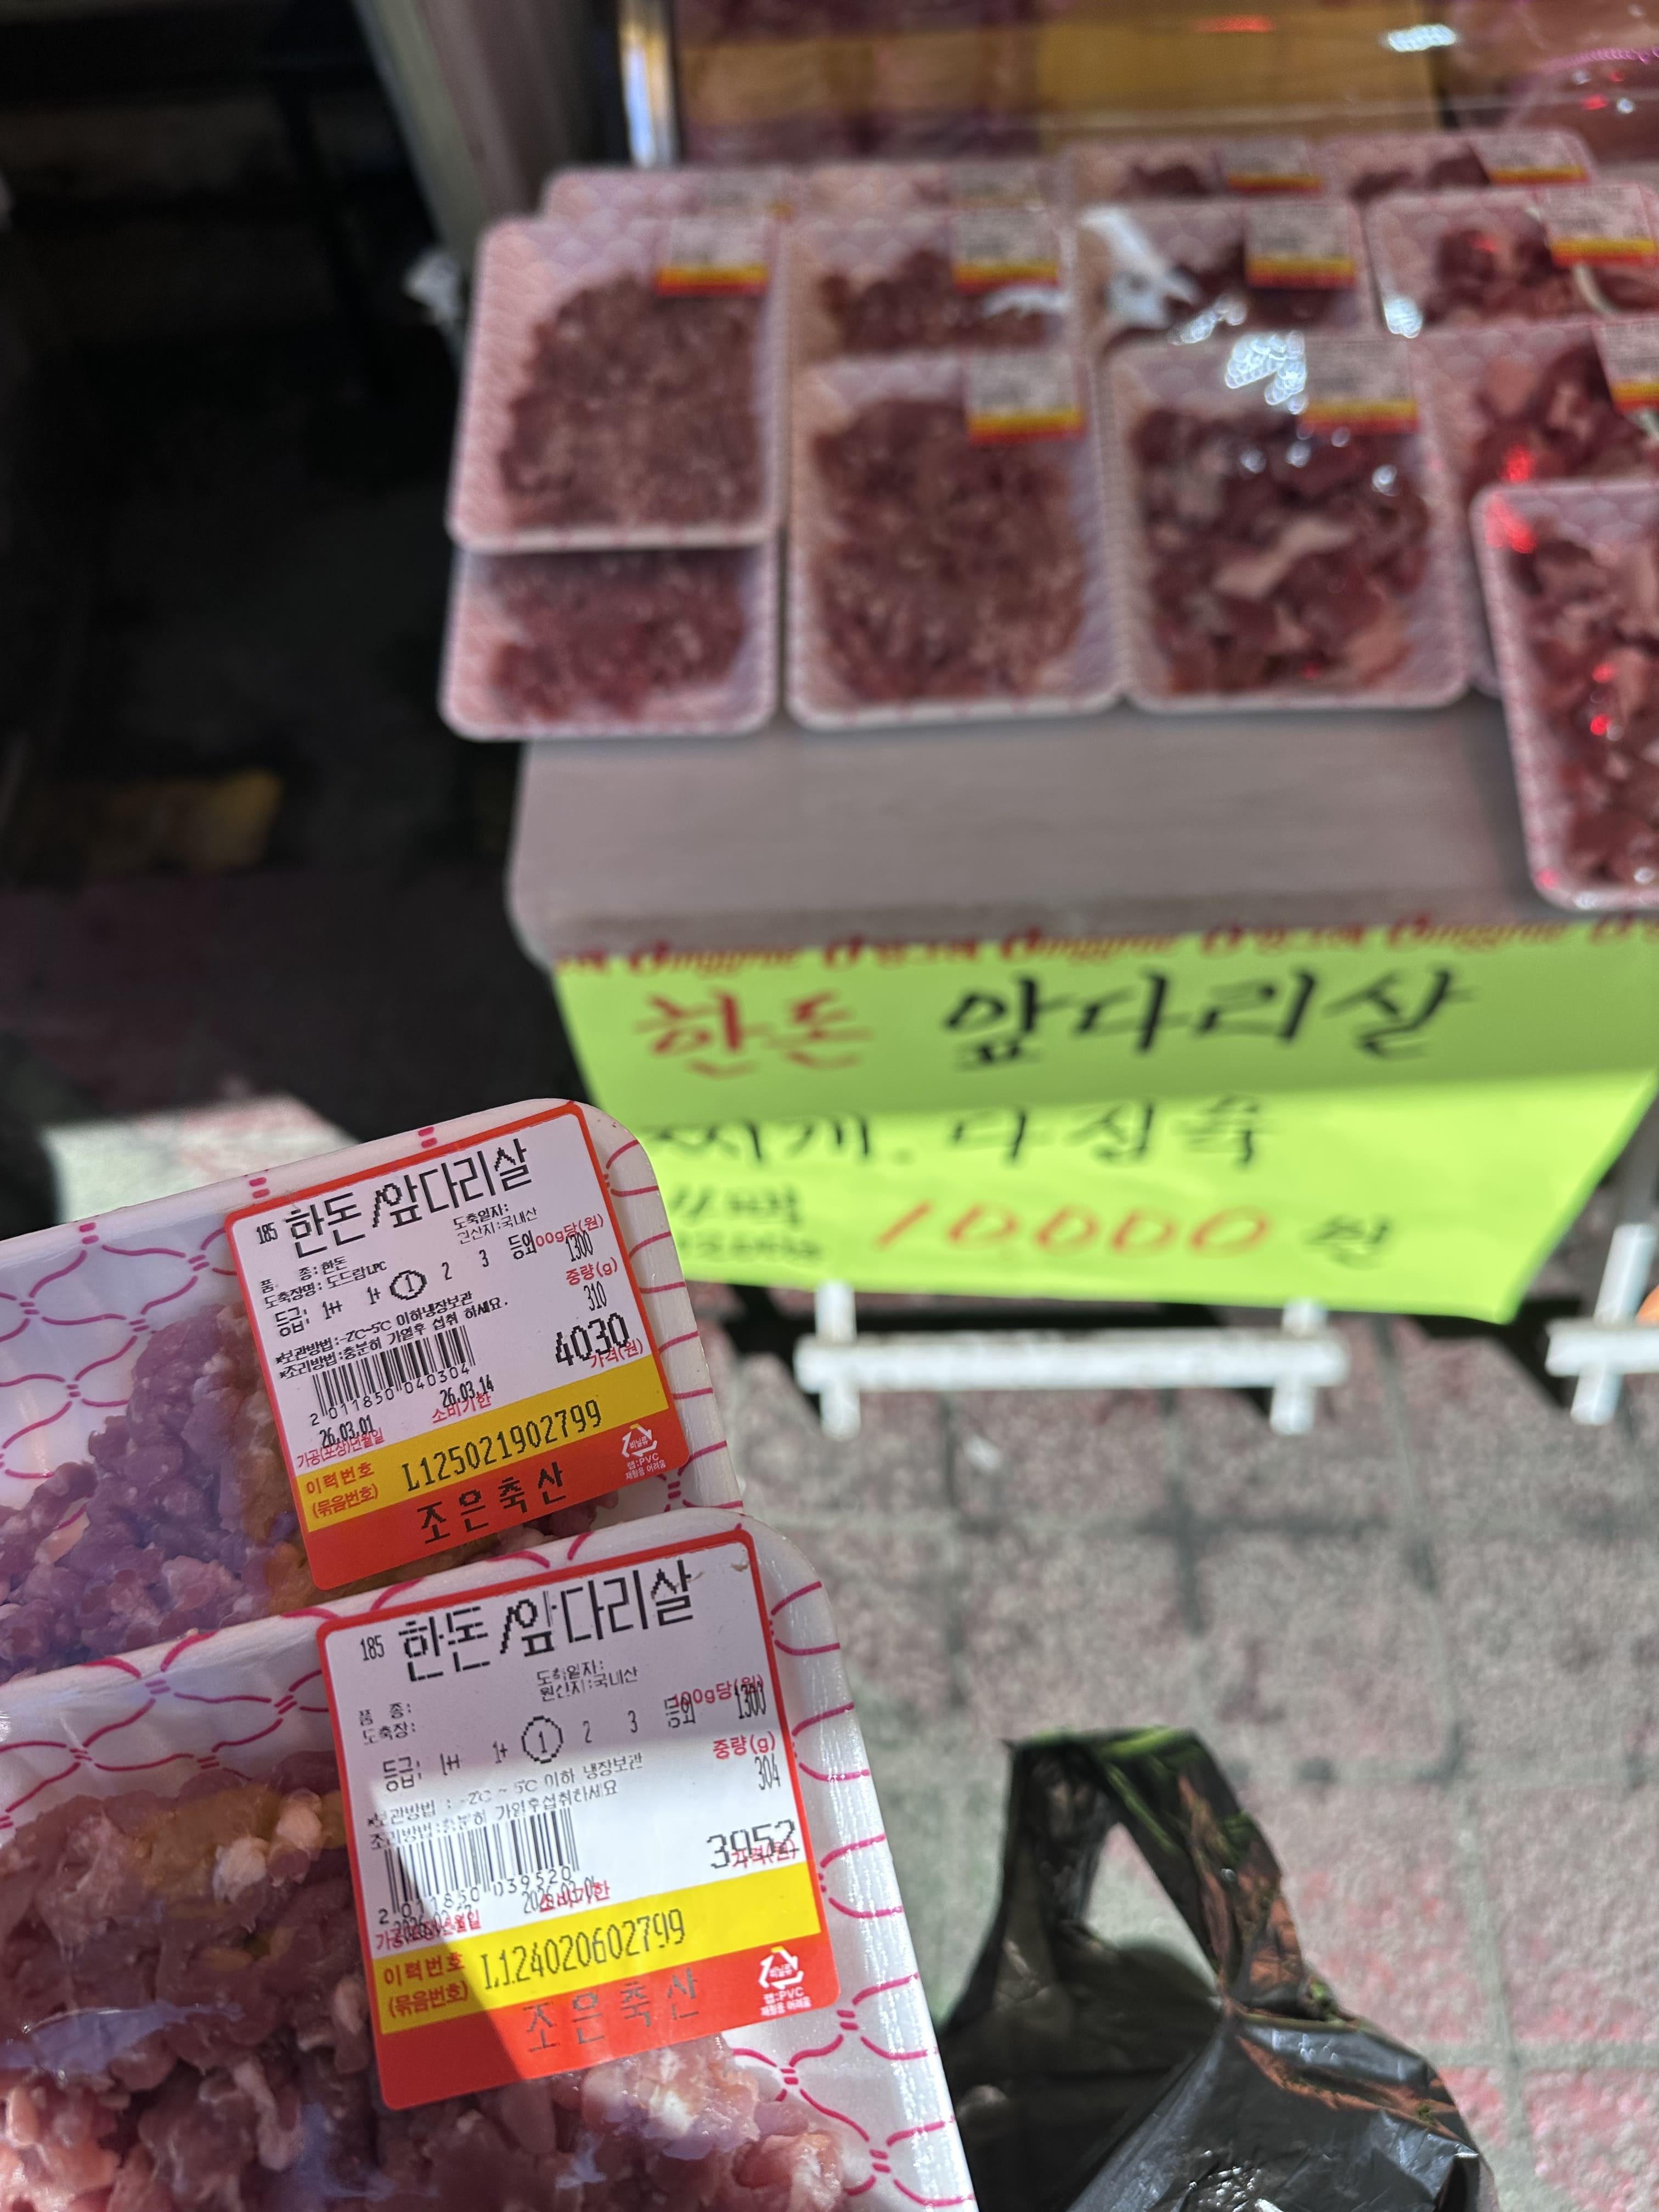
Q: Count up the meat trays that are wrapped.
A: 15